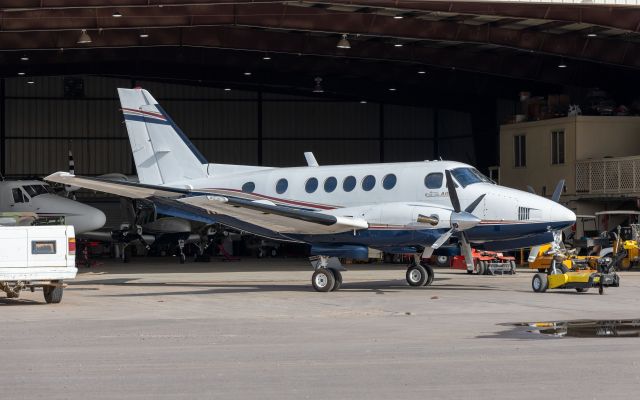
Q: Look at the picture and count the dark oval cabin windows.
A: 7